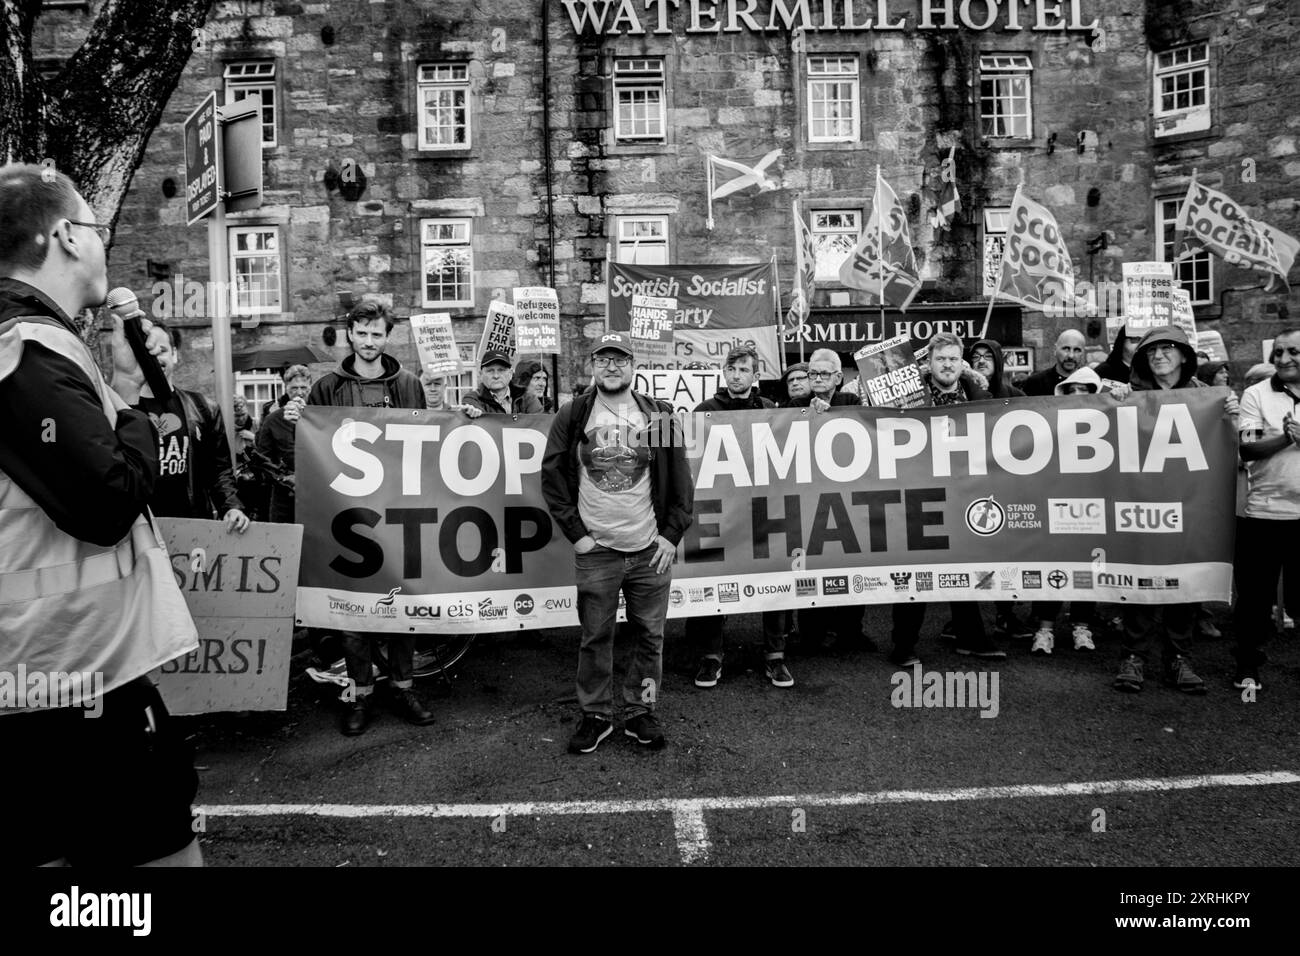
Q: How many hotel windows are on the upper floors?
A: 12